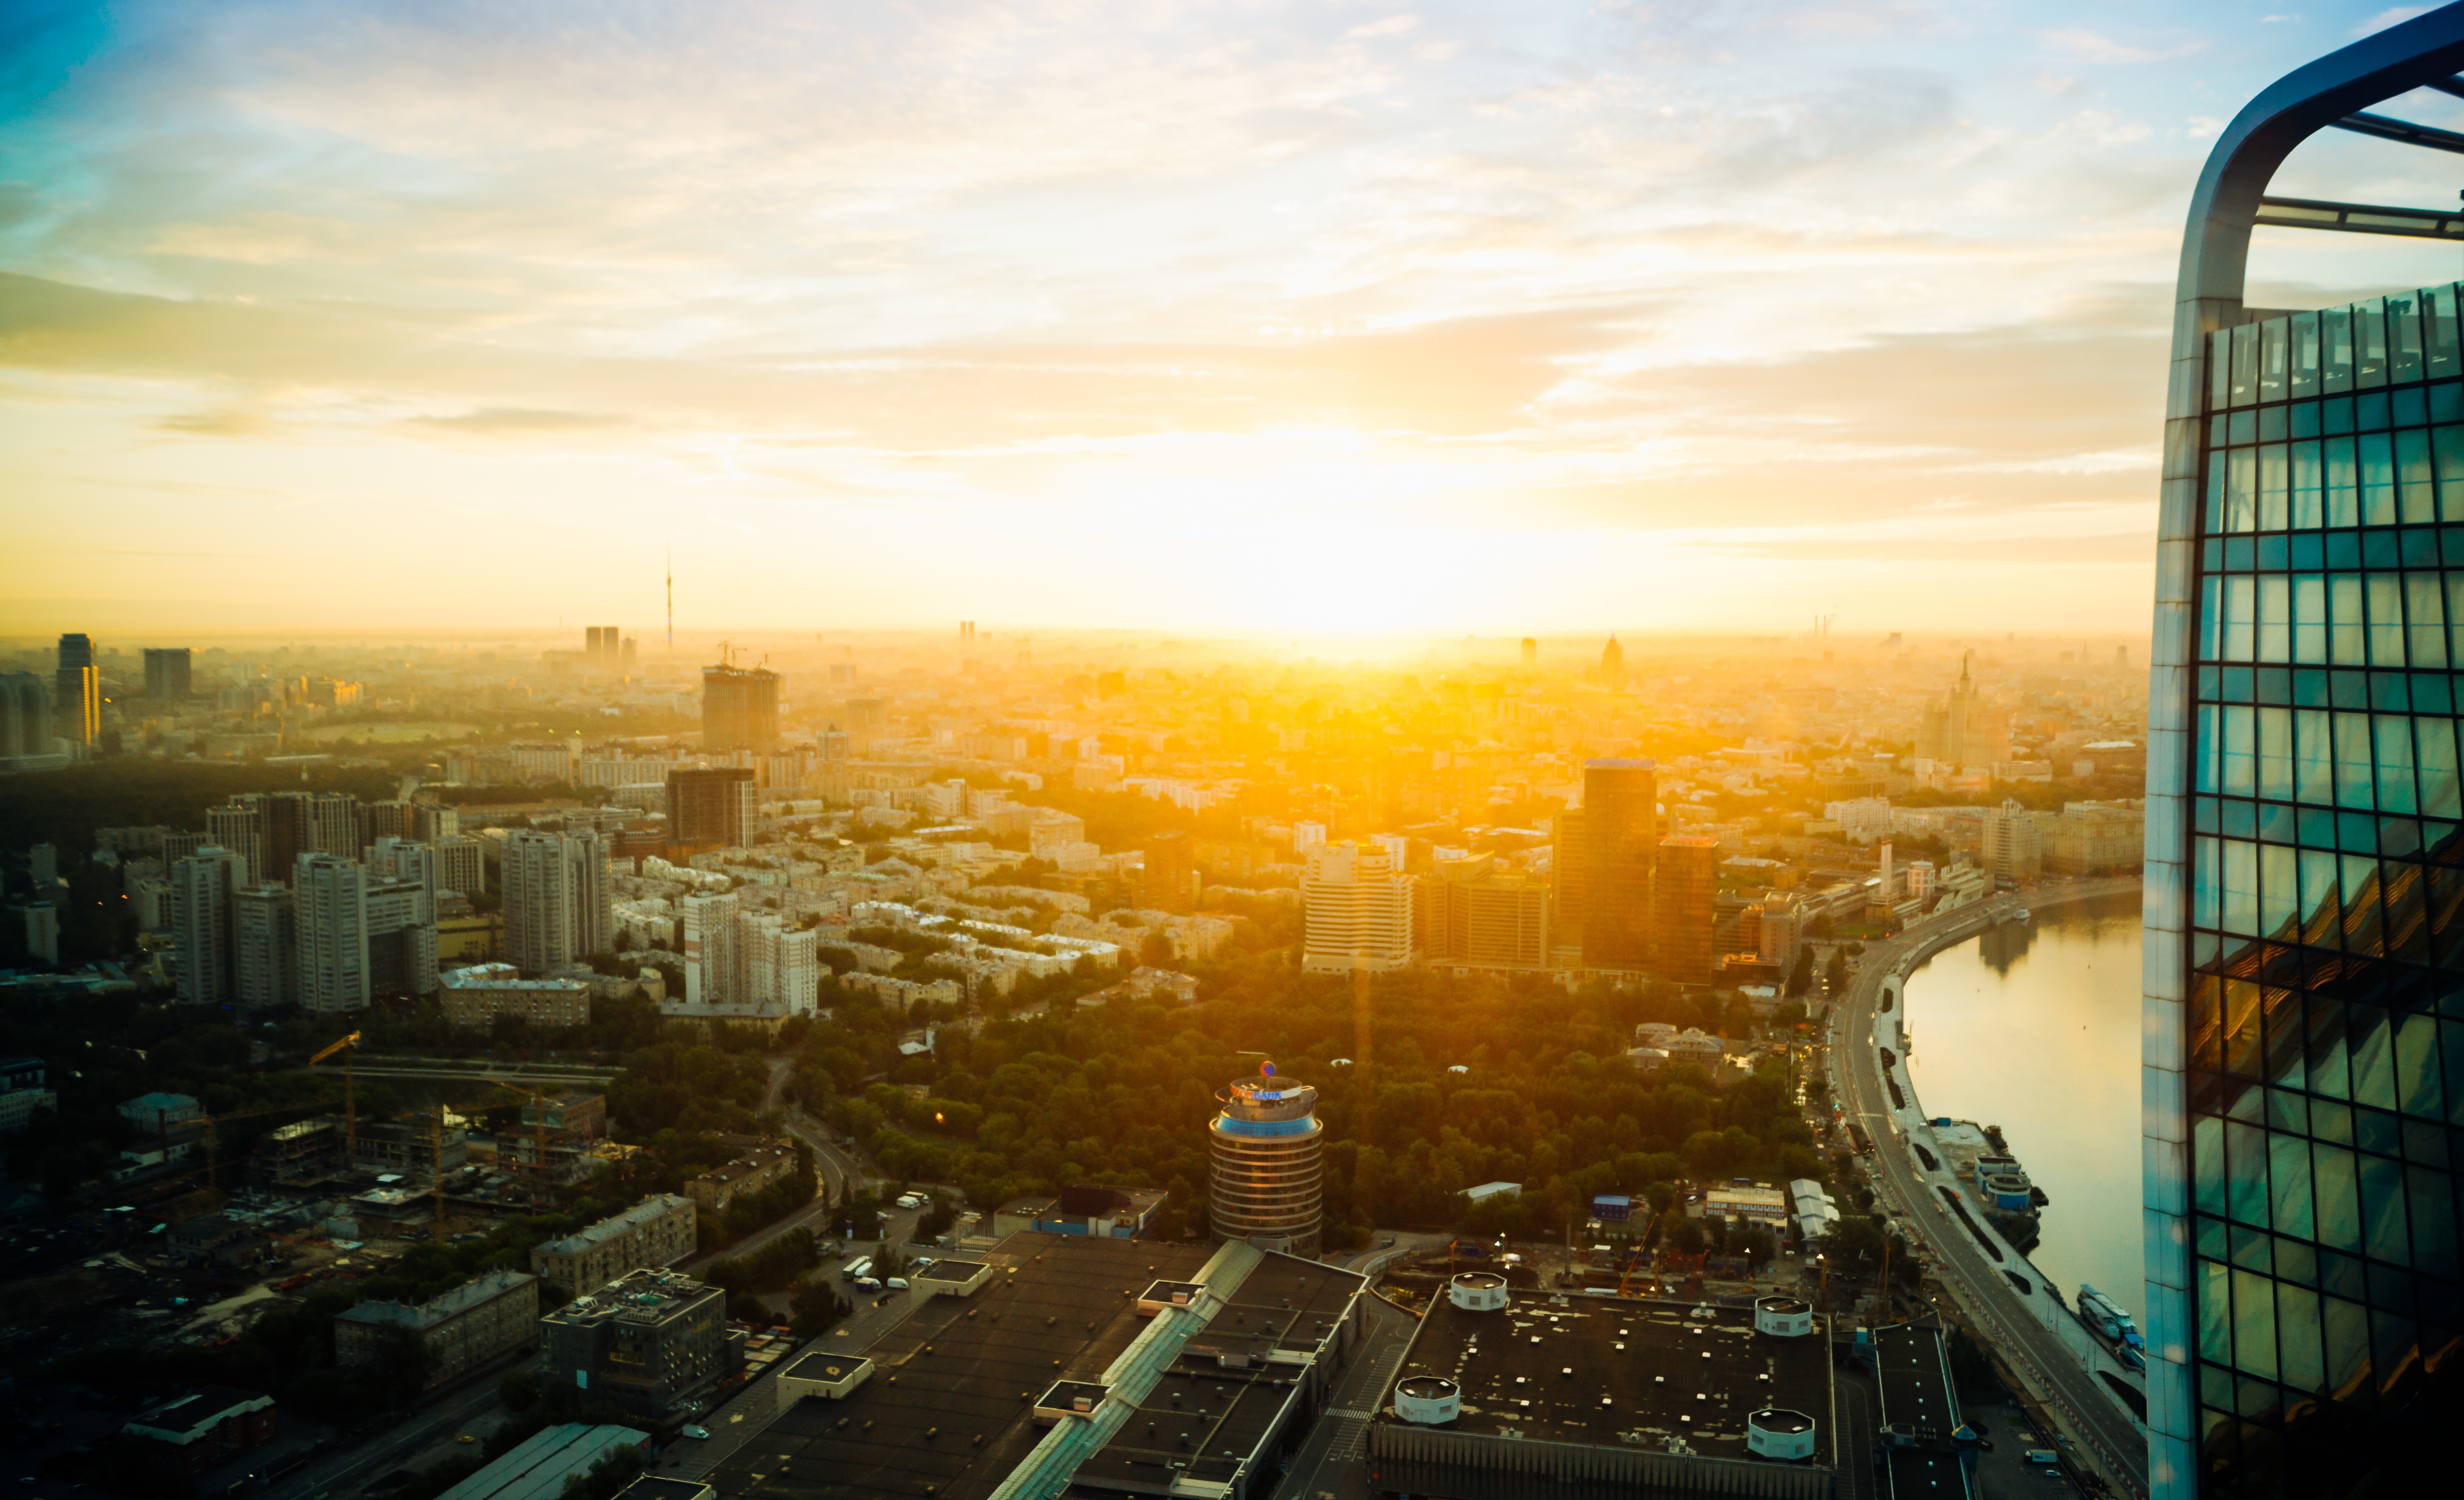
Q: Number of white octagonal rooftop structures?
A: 4